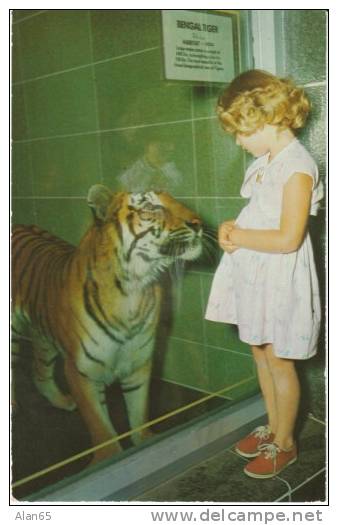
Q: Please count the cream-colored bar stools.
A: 0